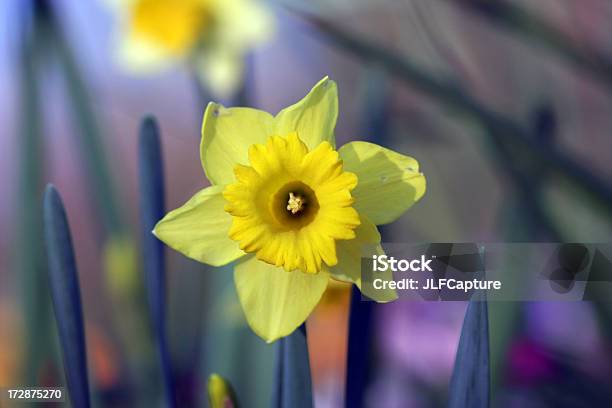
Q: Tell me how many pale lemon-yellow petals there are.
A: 6